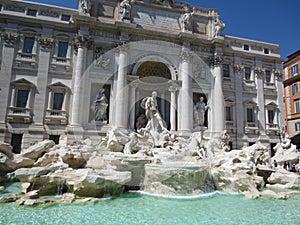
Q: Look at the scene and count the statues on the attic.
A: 4